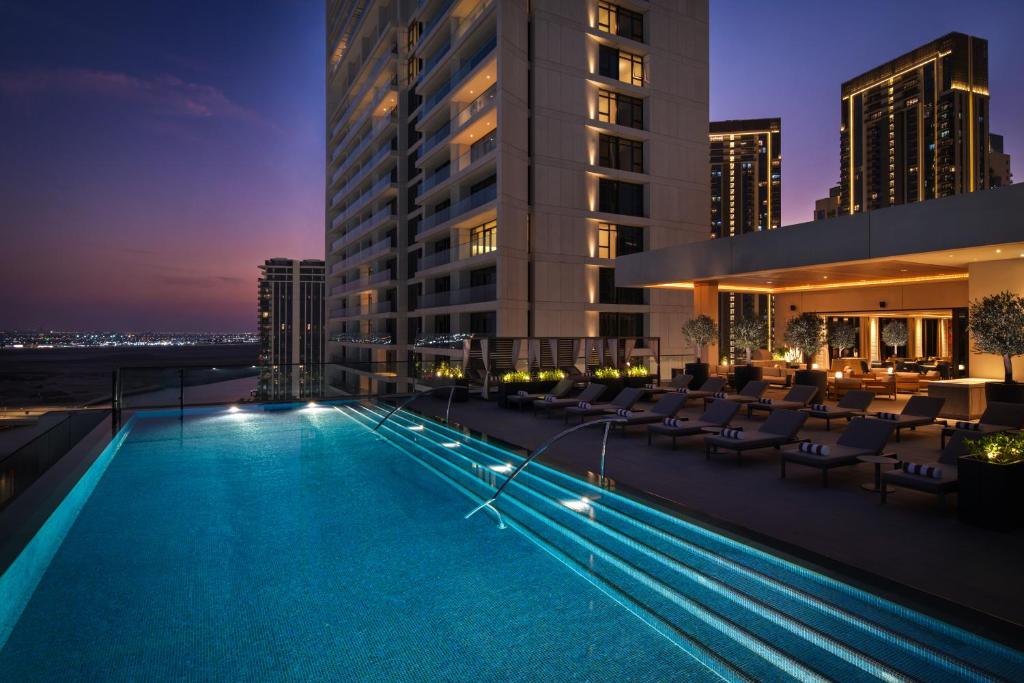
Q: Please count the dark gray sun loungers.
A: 15